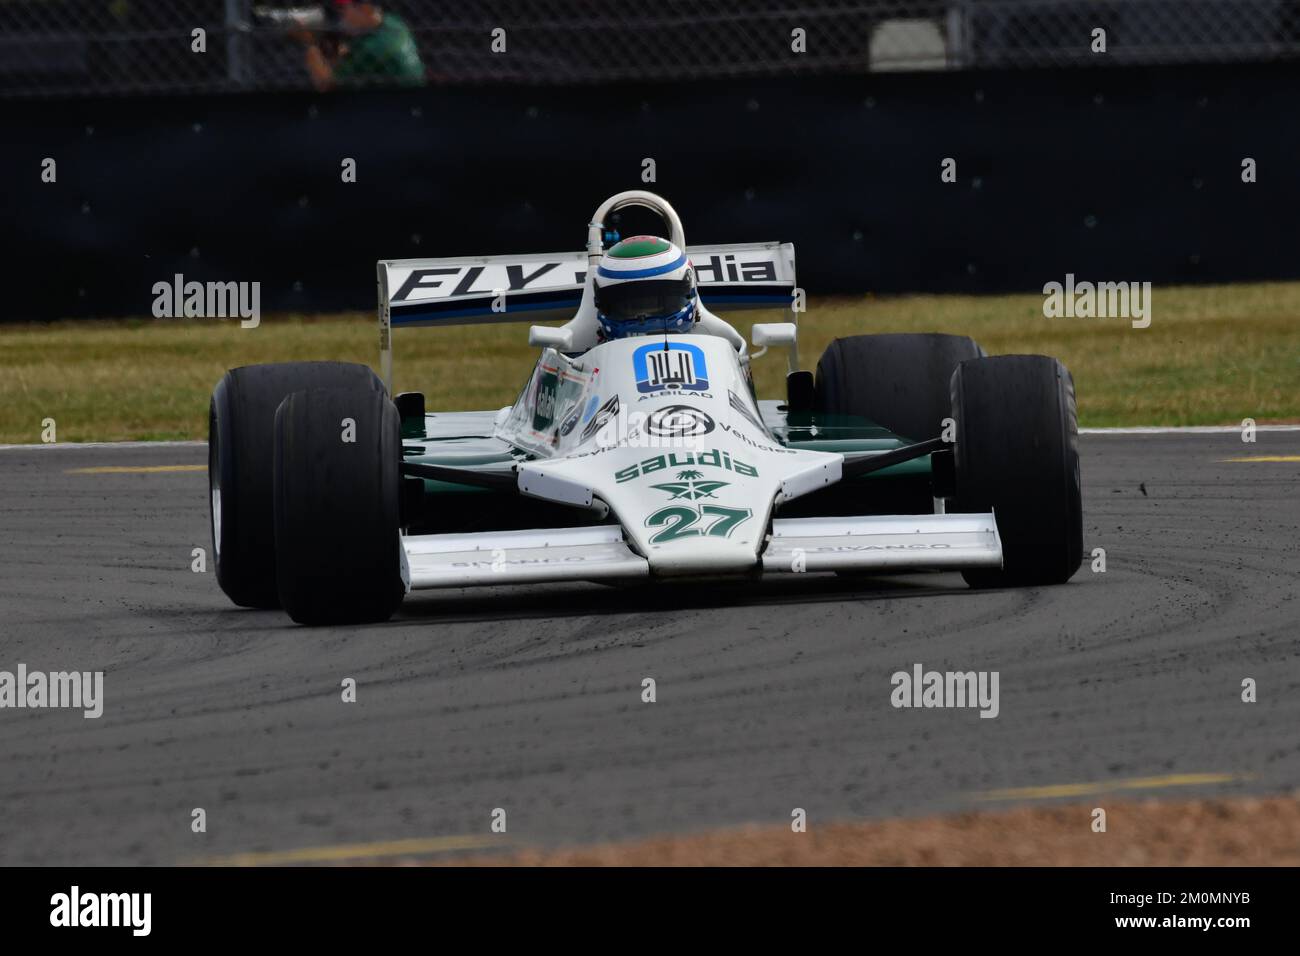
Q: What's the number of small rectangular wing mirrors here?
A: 2